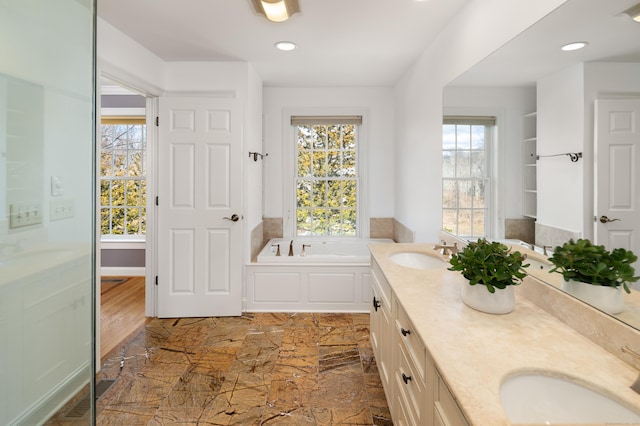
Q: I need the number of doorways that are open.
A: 1